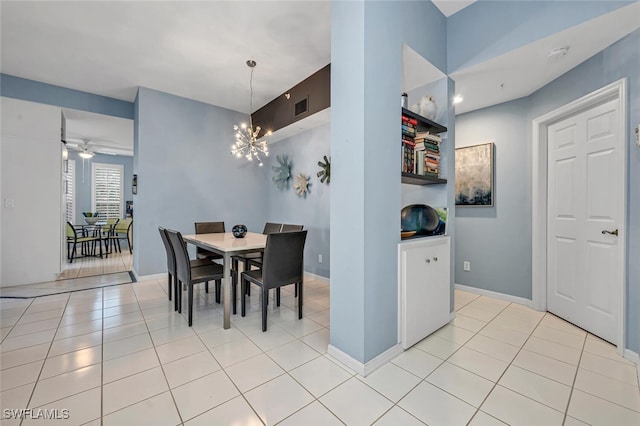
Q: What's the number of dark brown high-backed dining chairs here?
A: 6